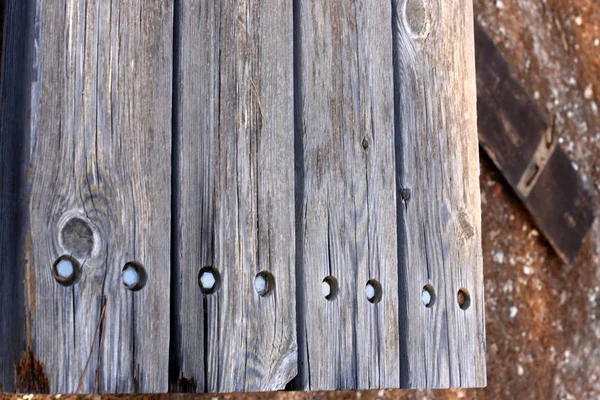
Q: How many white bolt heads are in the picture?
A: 7